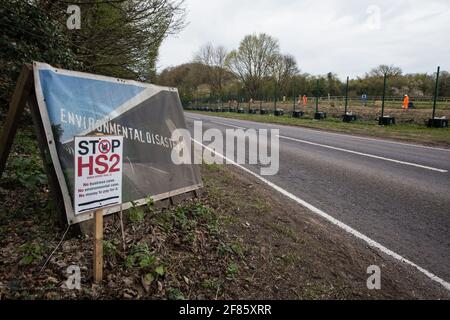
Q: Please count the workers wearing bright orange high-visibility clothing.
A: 2